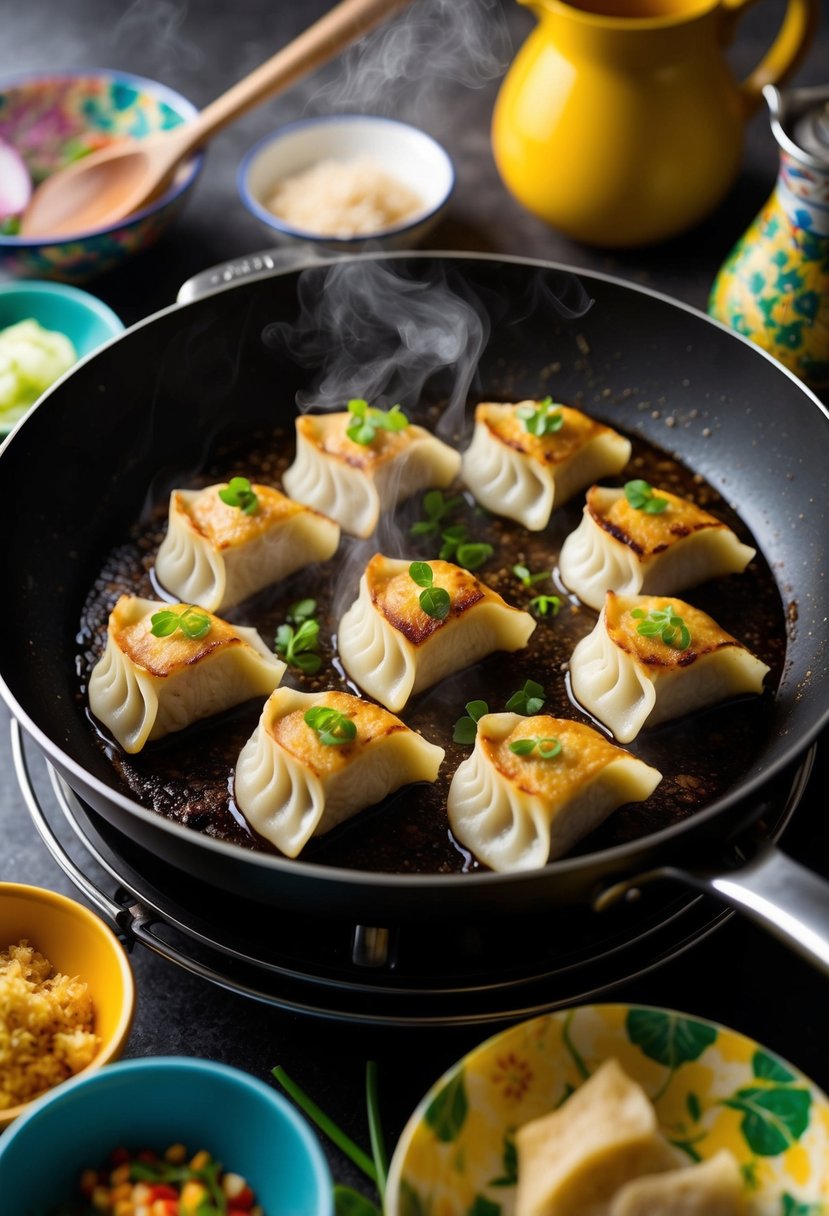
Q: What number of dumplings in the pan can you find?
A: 9